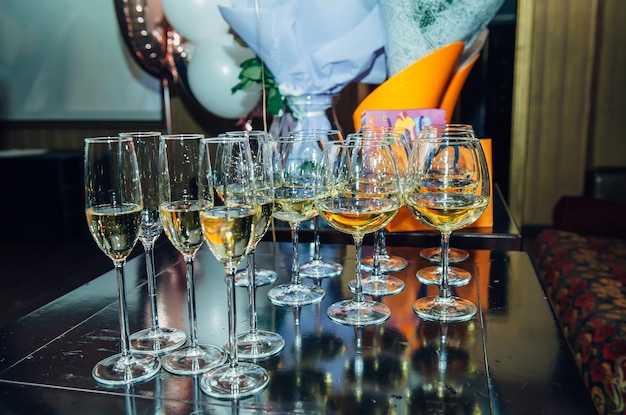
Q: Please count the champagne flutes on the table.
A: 5